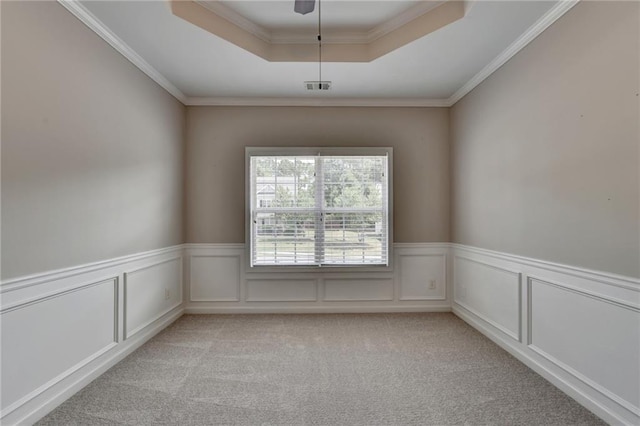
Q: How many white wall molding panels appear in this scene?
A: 8